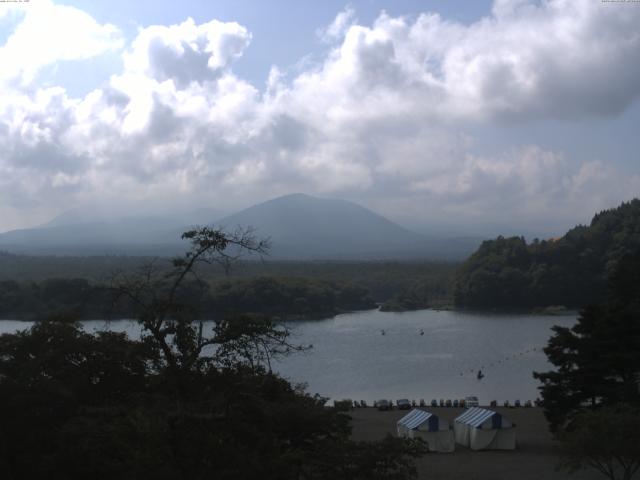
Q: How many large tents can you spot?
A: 2